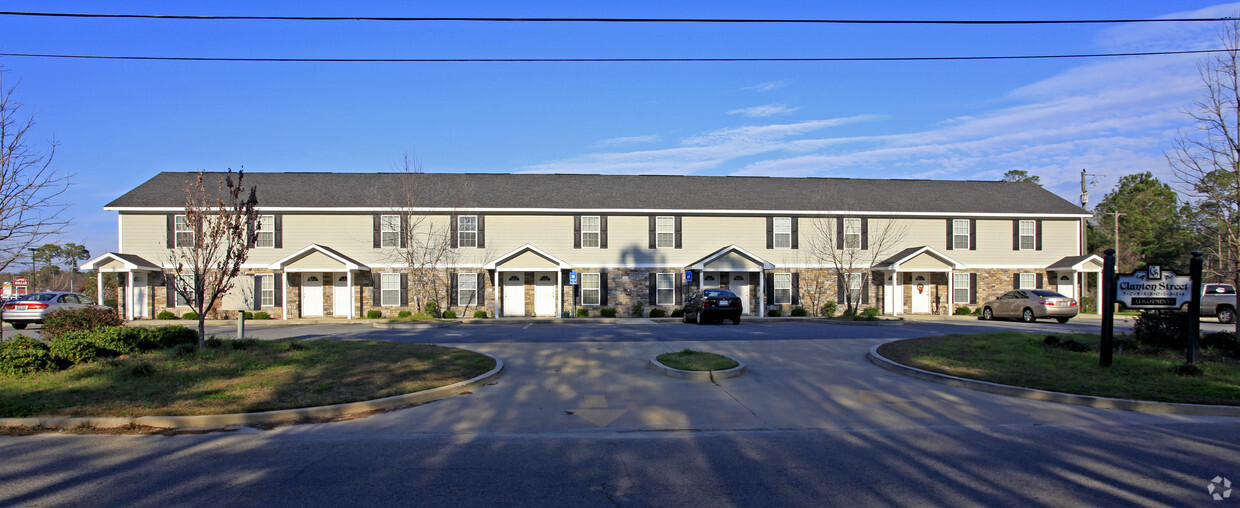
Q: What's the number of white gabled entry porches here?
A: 6